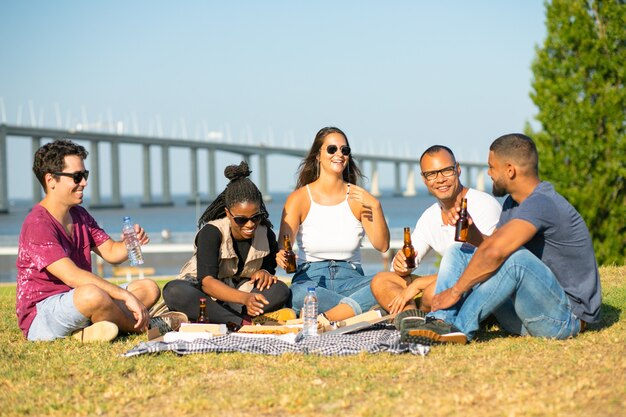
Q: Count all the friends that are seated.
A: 5